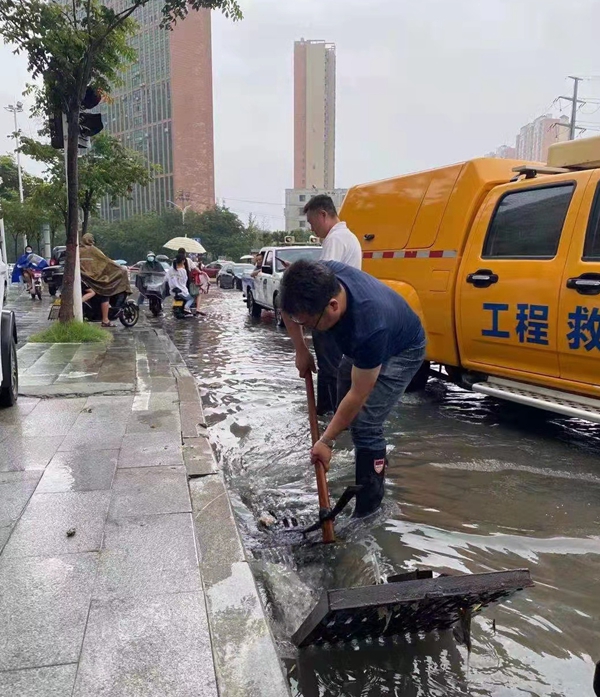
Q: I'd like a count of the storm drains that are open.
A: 1